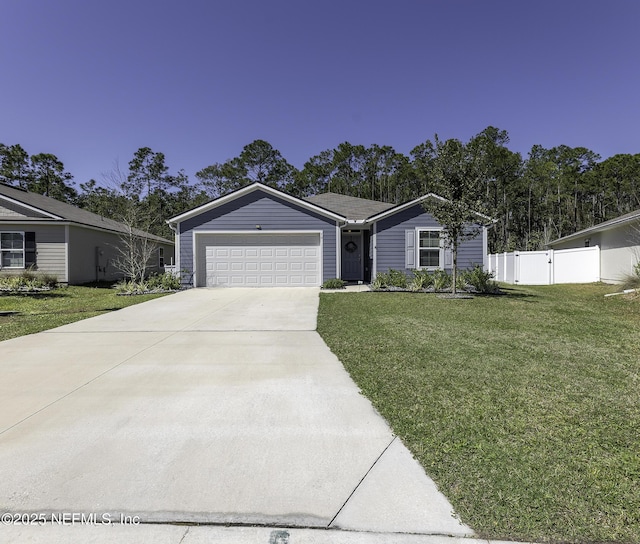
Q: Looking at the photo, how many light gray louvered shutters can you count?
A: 2